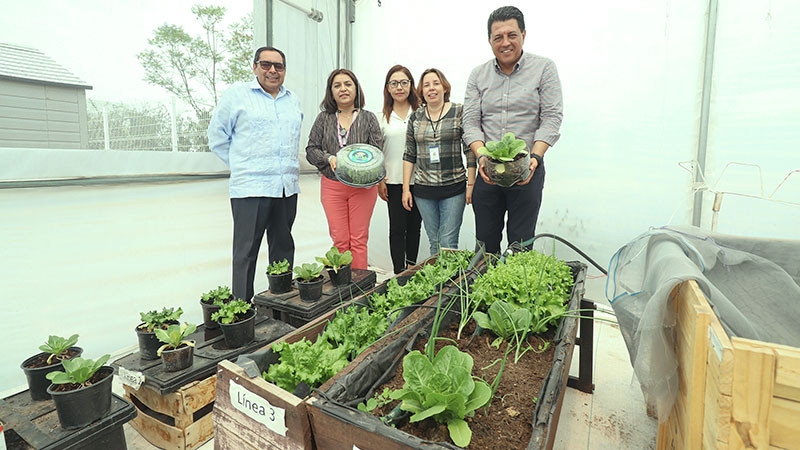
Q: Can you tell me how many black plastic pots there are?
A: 9